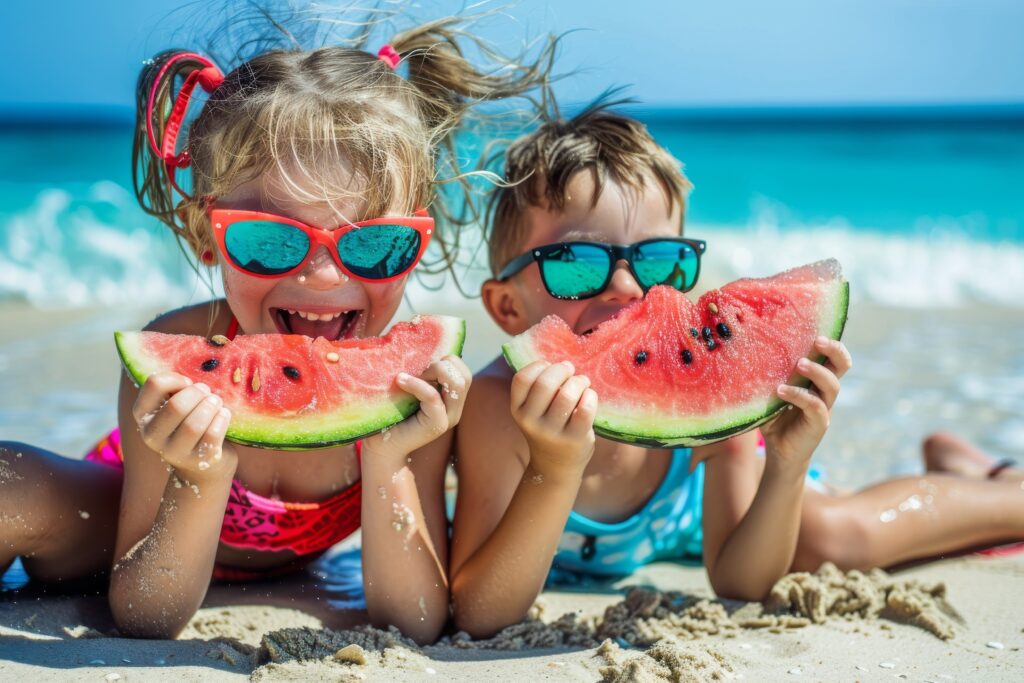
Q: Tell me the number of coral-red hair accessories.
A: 2